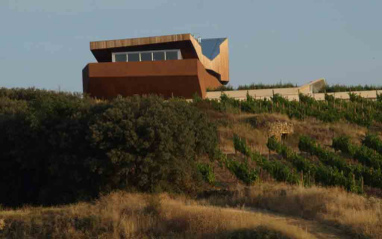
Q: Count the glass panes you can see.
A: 5